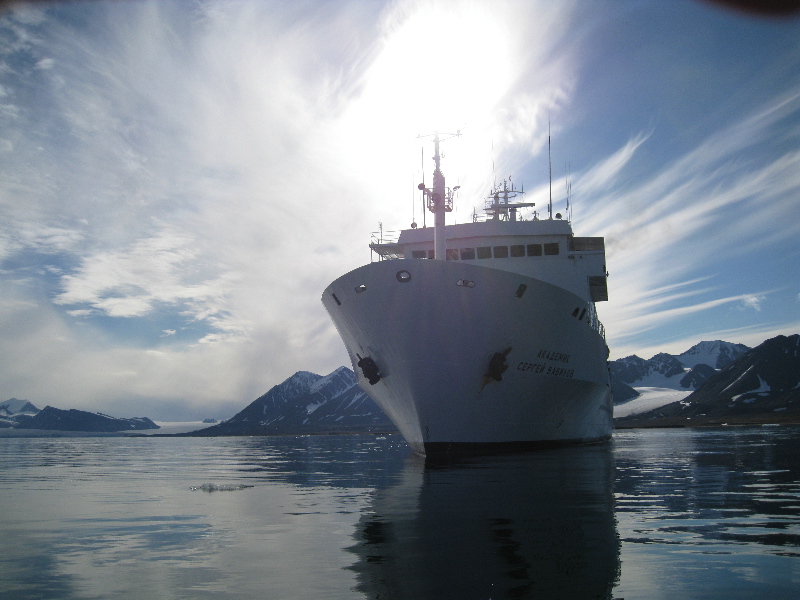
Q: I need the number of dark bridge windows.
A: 9